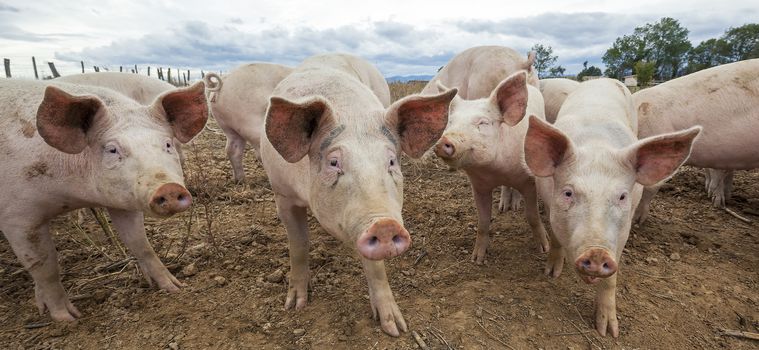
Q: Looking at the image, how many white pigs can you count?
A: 9